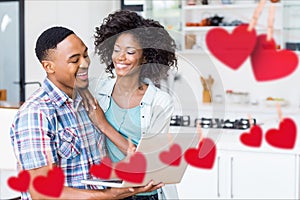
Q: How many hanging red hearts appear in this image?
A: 10